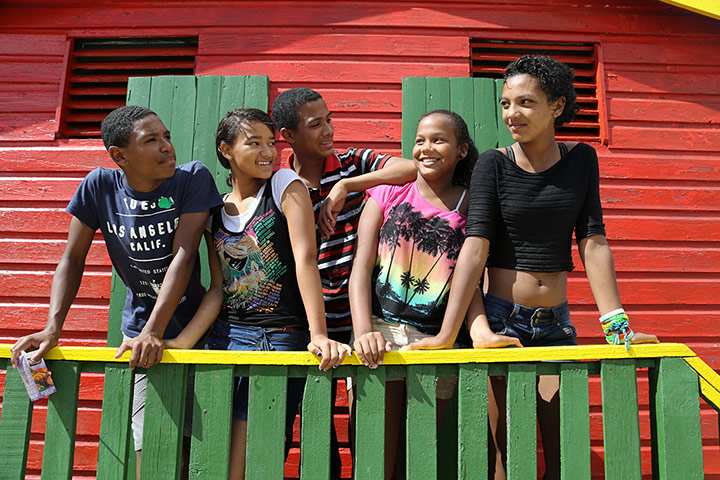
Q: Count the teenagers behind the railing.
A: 5